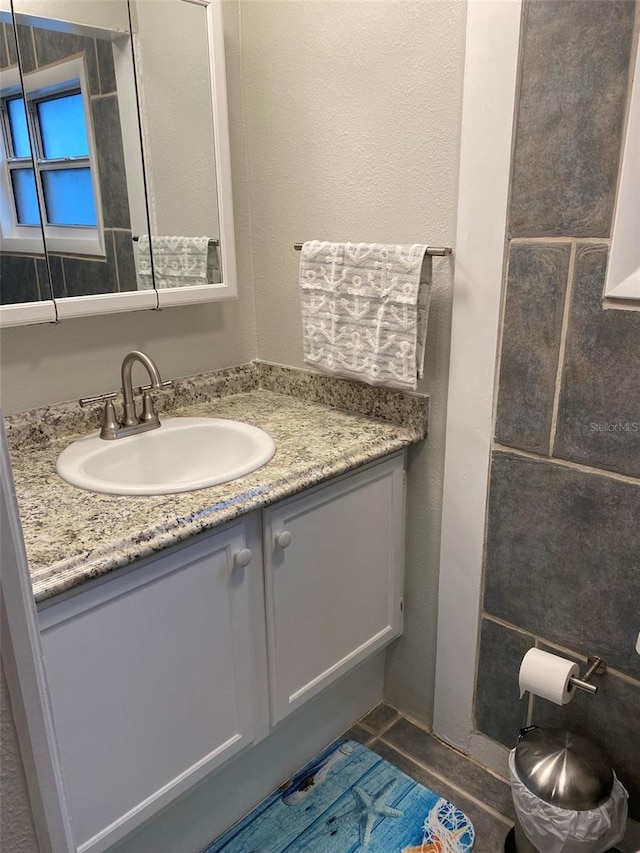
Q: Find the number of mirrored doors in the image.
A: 3